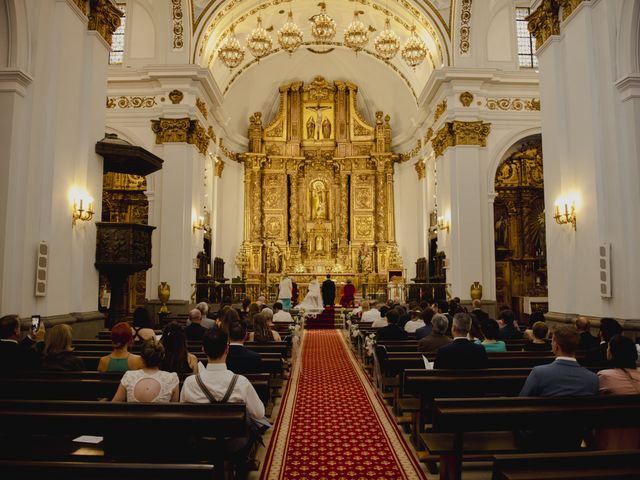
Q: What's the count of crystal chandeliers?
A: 7